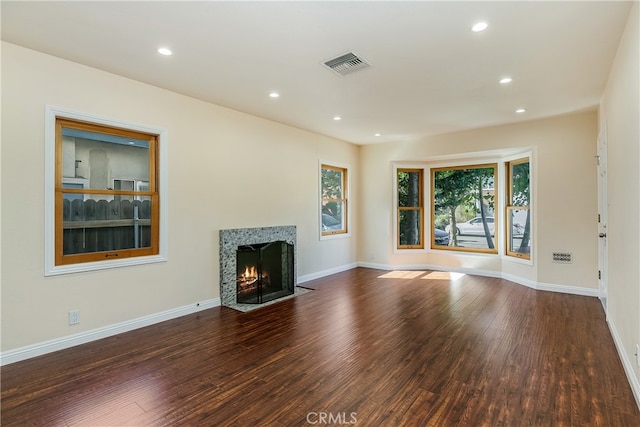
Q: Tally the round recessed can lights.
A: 7